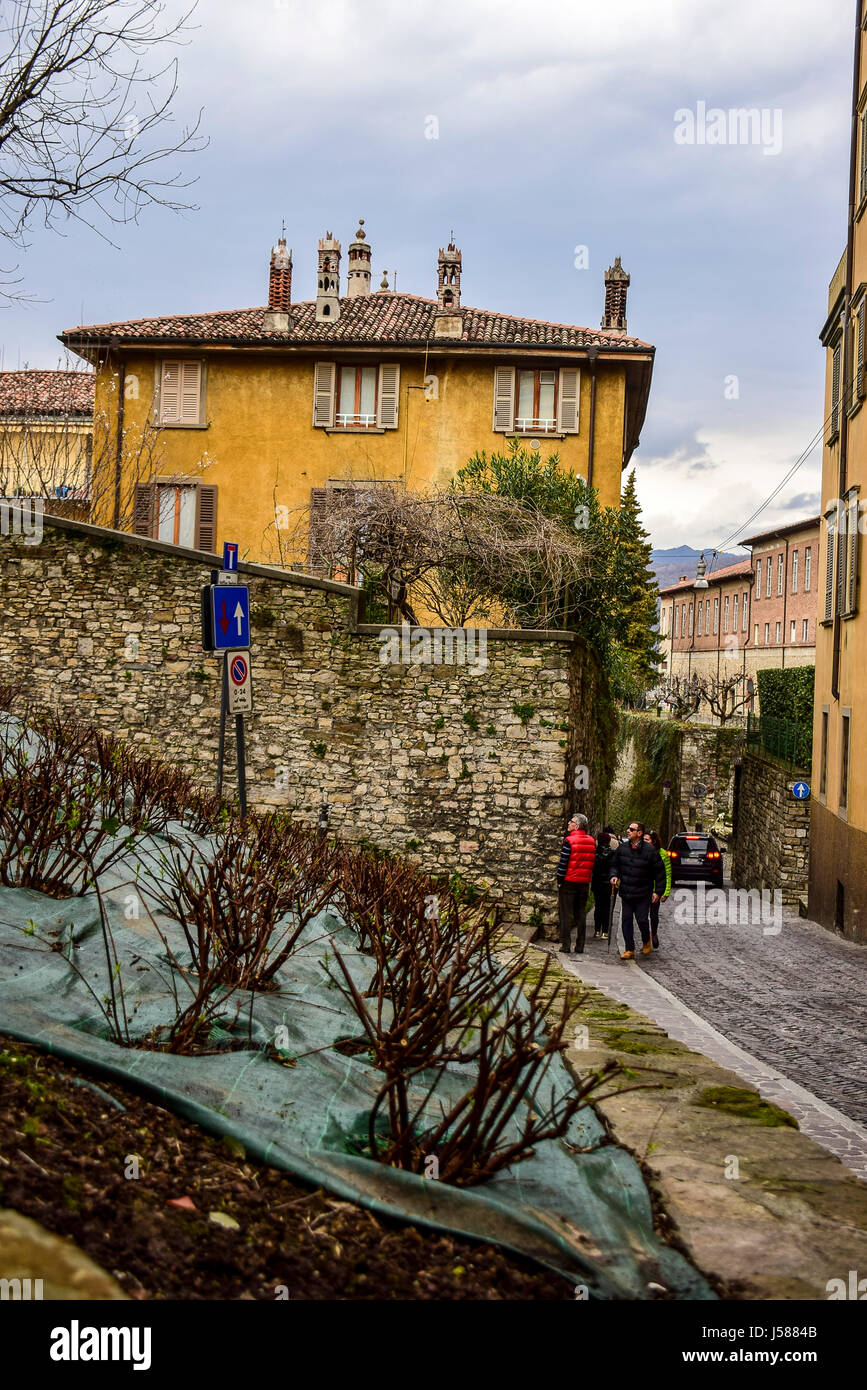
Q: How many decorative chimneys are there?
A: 5